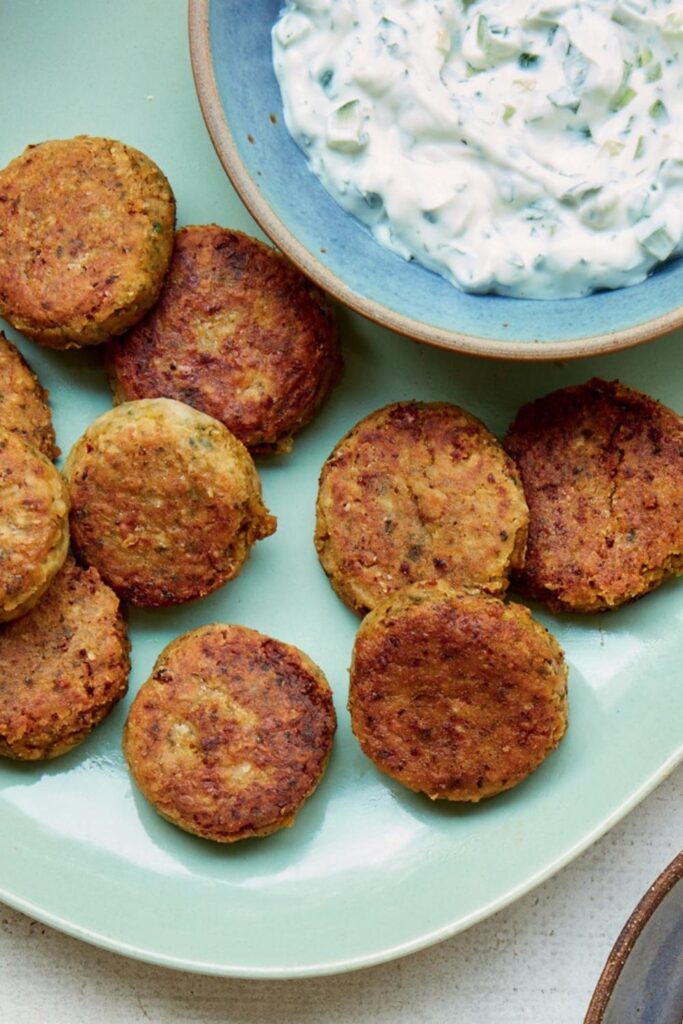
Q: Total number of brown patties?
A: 10